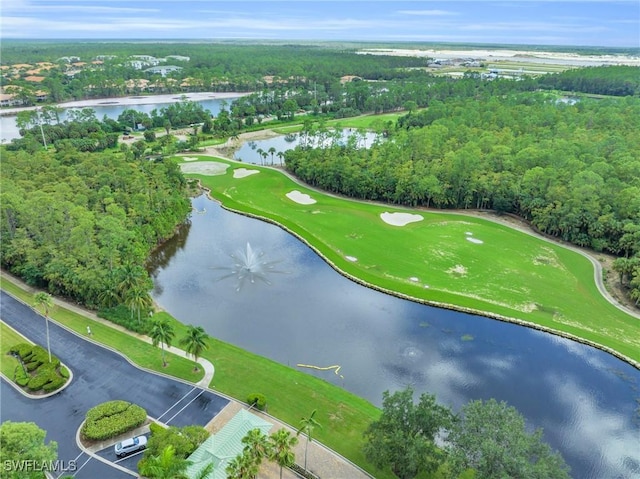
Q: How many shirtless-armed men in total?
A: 0